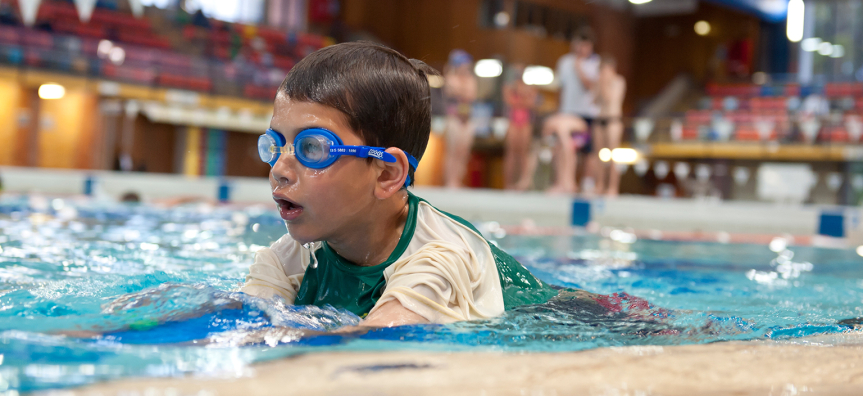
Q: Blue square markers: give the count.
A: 4